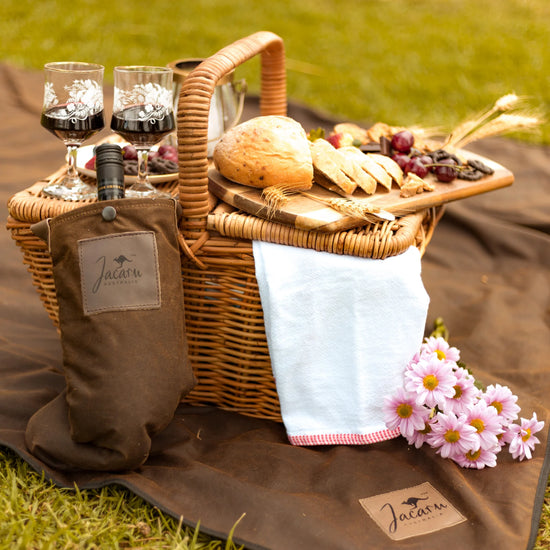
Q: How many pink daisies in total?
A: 11